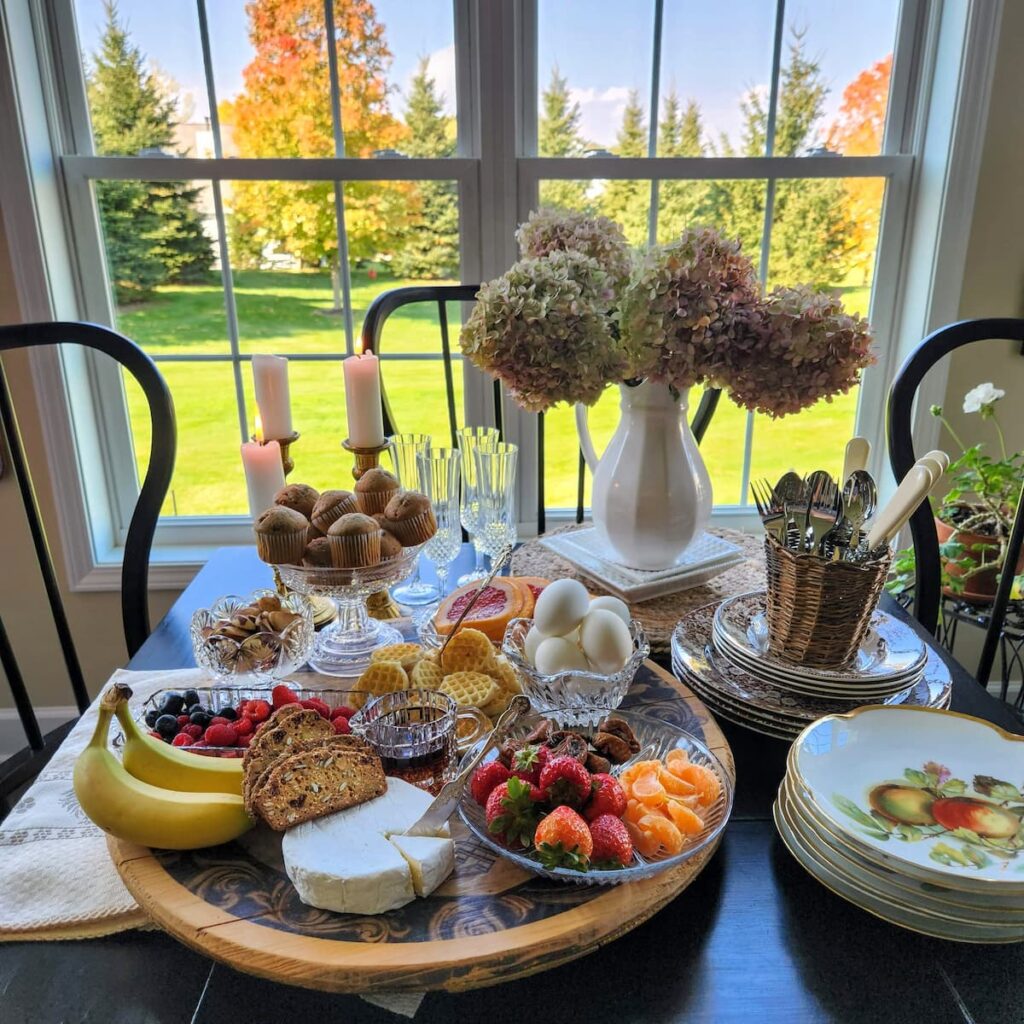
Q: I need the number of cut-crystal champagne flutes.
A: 4